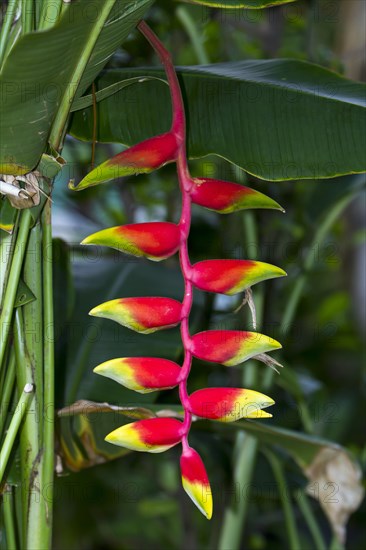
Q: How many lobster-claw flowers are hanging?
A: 10